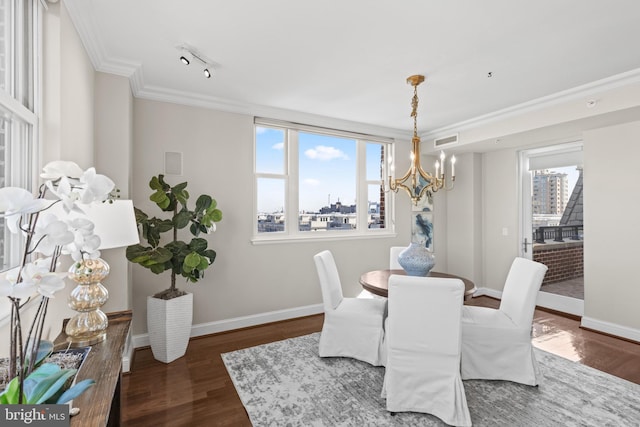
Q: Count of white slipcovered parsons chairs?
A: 4